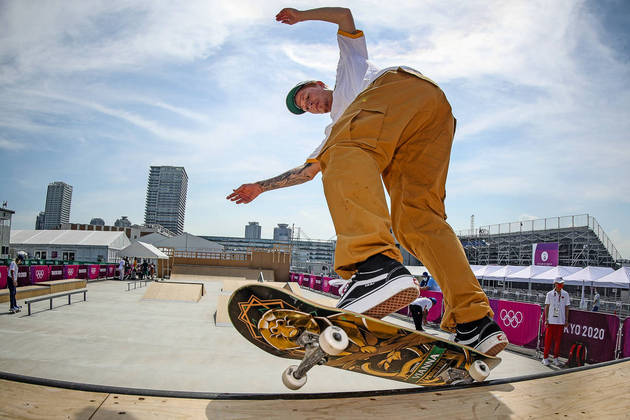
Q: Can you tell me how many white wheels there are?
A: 3